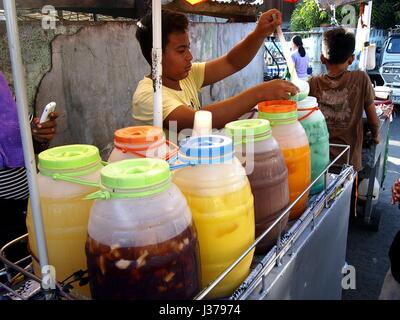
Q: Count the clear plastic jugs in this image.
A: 7